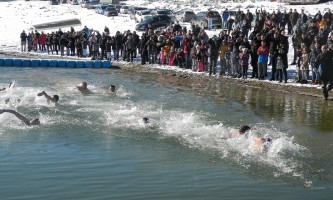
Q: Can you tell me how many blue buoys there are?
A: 13